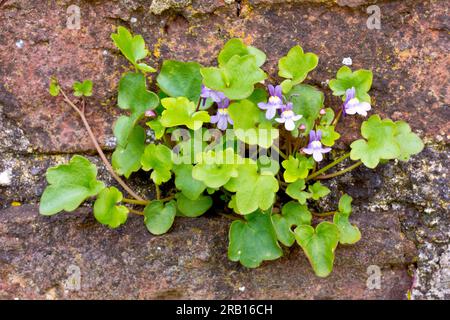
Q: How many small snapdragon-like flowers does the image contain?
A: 6